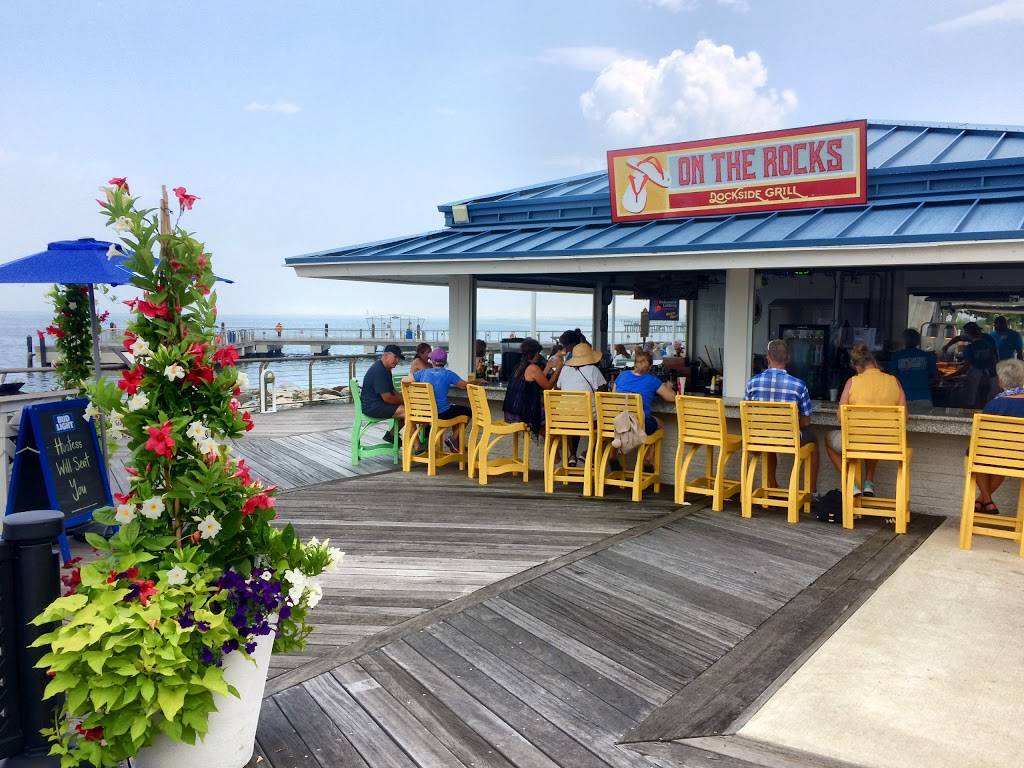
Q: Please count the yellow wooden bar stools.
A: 8